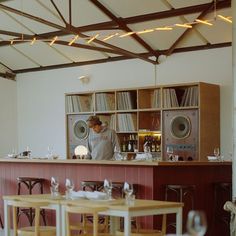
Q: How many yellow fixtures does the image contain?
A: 12